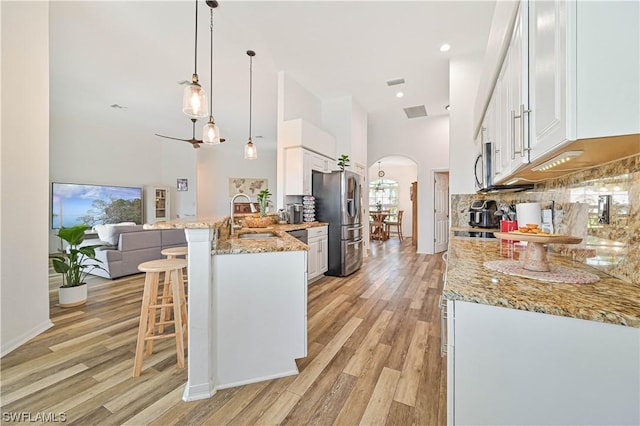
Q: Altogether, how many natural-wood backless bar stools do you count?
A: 2